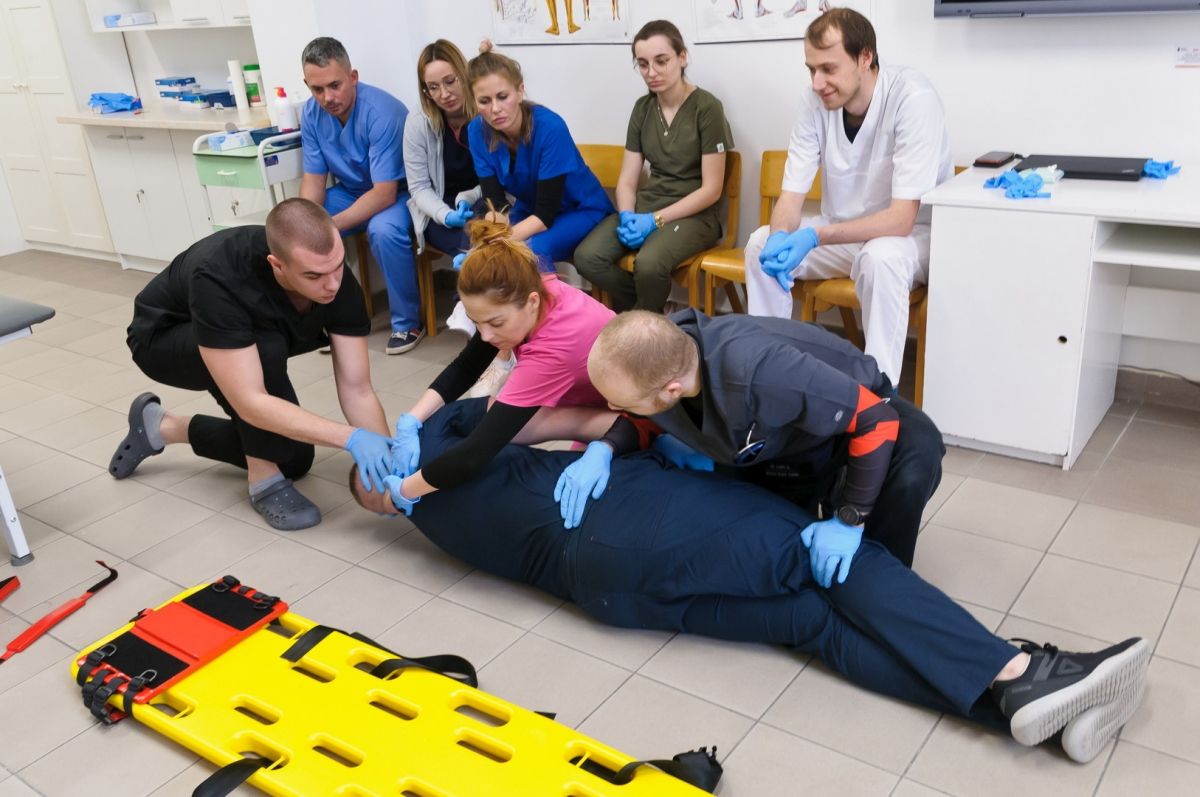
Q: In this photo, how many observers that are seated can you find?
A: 5